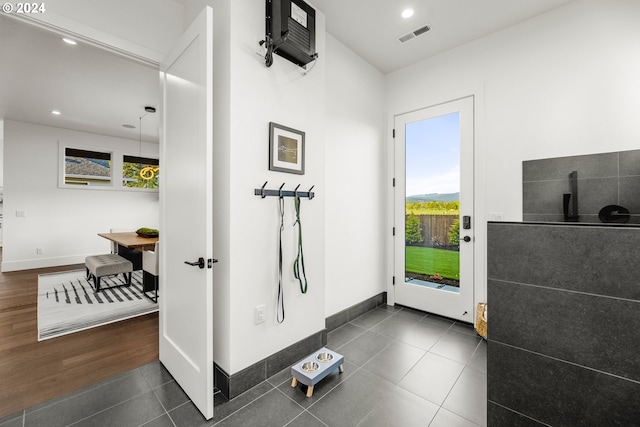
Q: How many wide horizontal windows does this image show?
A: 2